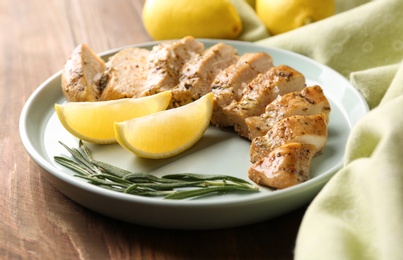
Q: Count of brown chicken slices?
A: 9